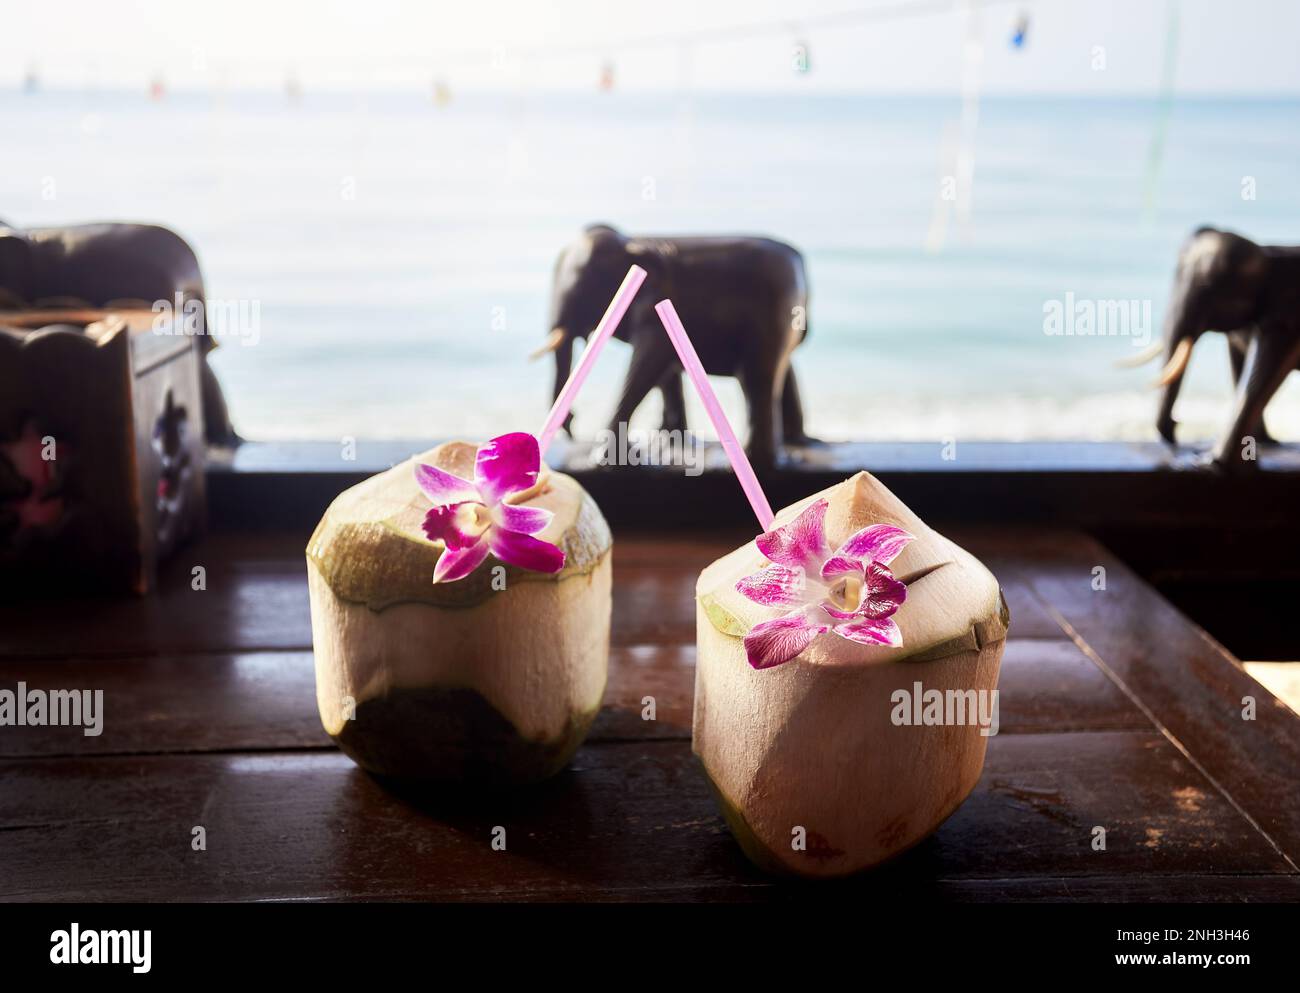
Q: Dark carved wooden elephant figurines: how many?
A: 3